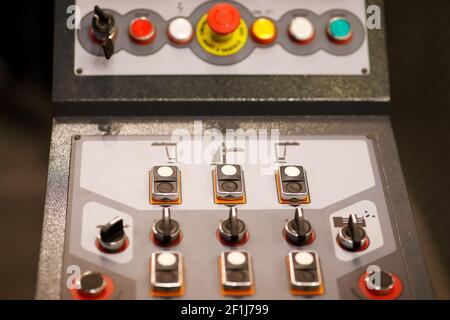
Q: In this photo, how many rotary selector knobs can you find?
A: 5